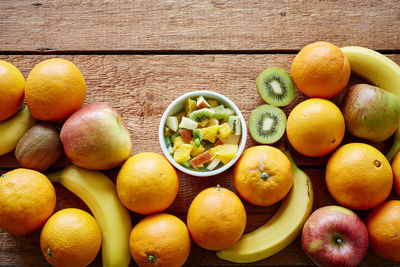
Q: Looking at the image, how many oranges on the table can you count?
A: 13